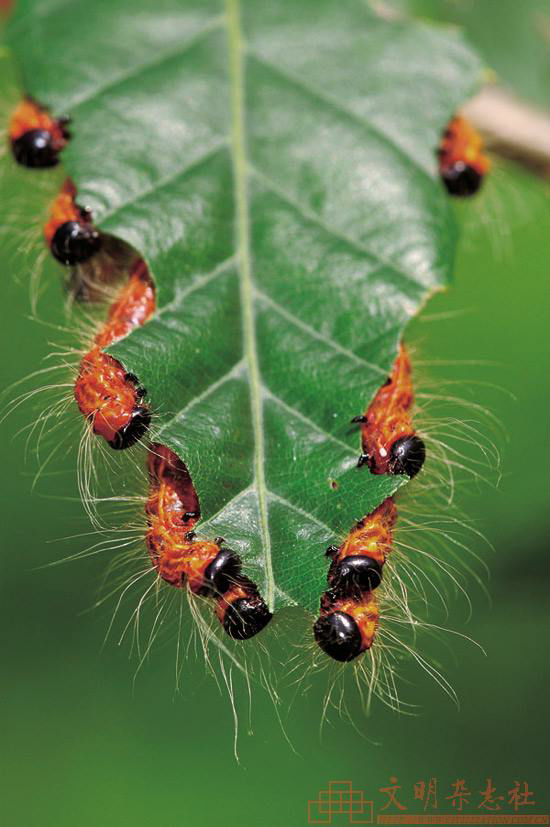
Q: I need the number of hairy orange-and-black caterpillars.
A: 9